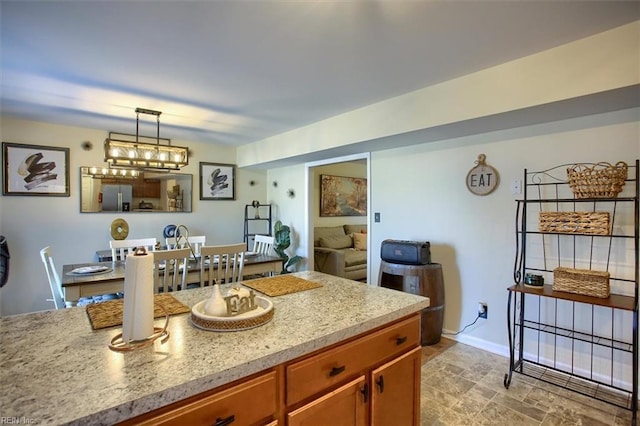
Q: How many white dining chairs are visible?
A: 6